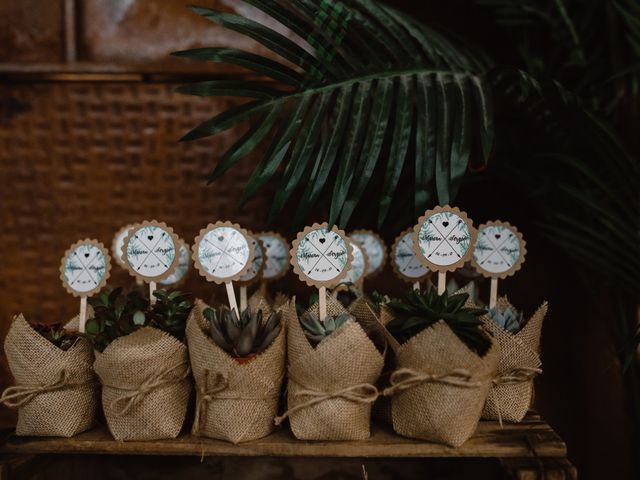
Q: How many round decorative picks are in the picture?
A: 13